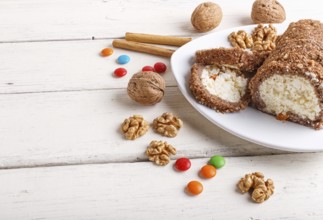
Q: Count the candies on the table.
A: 9